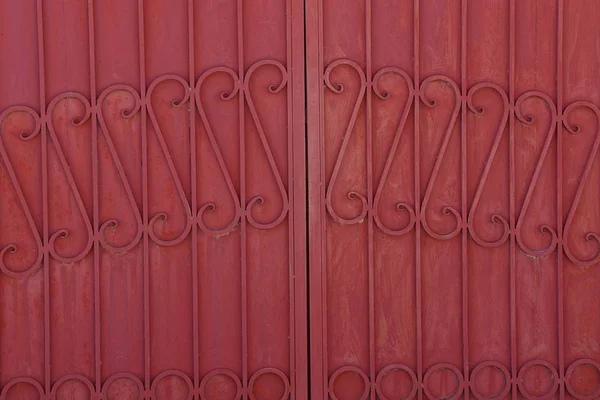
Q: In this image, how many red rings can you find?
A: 12